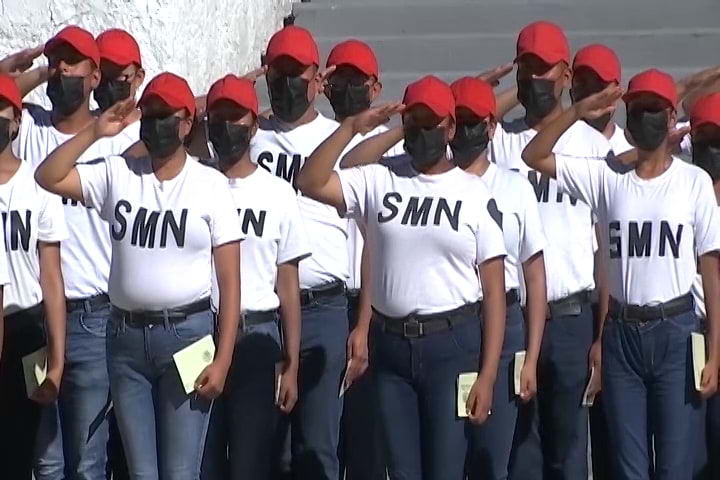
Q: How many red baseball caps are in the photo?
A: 13